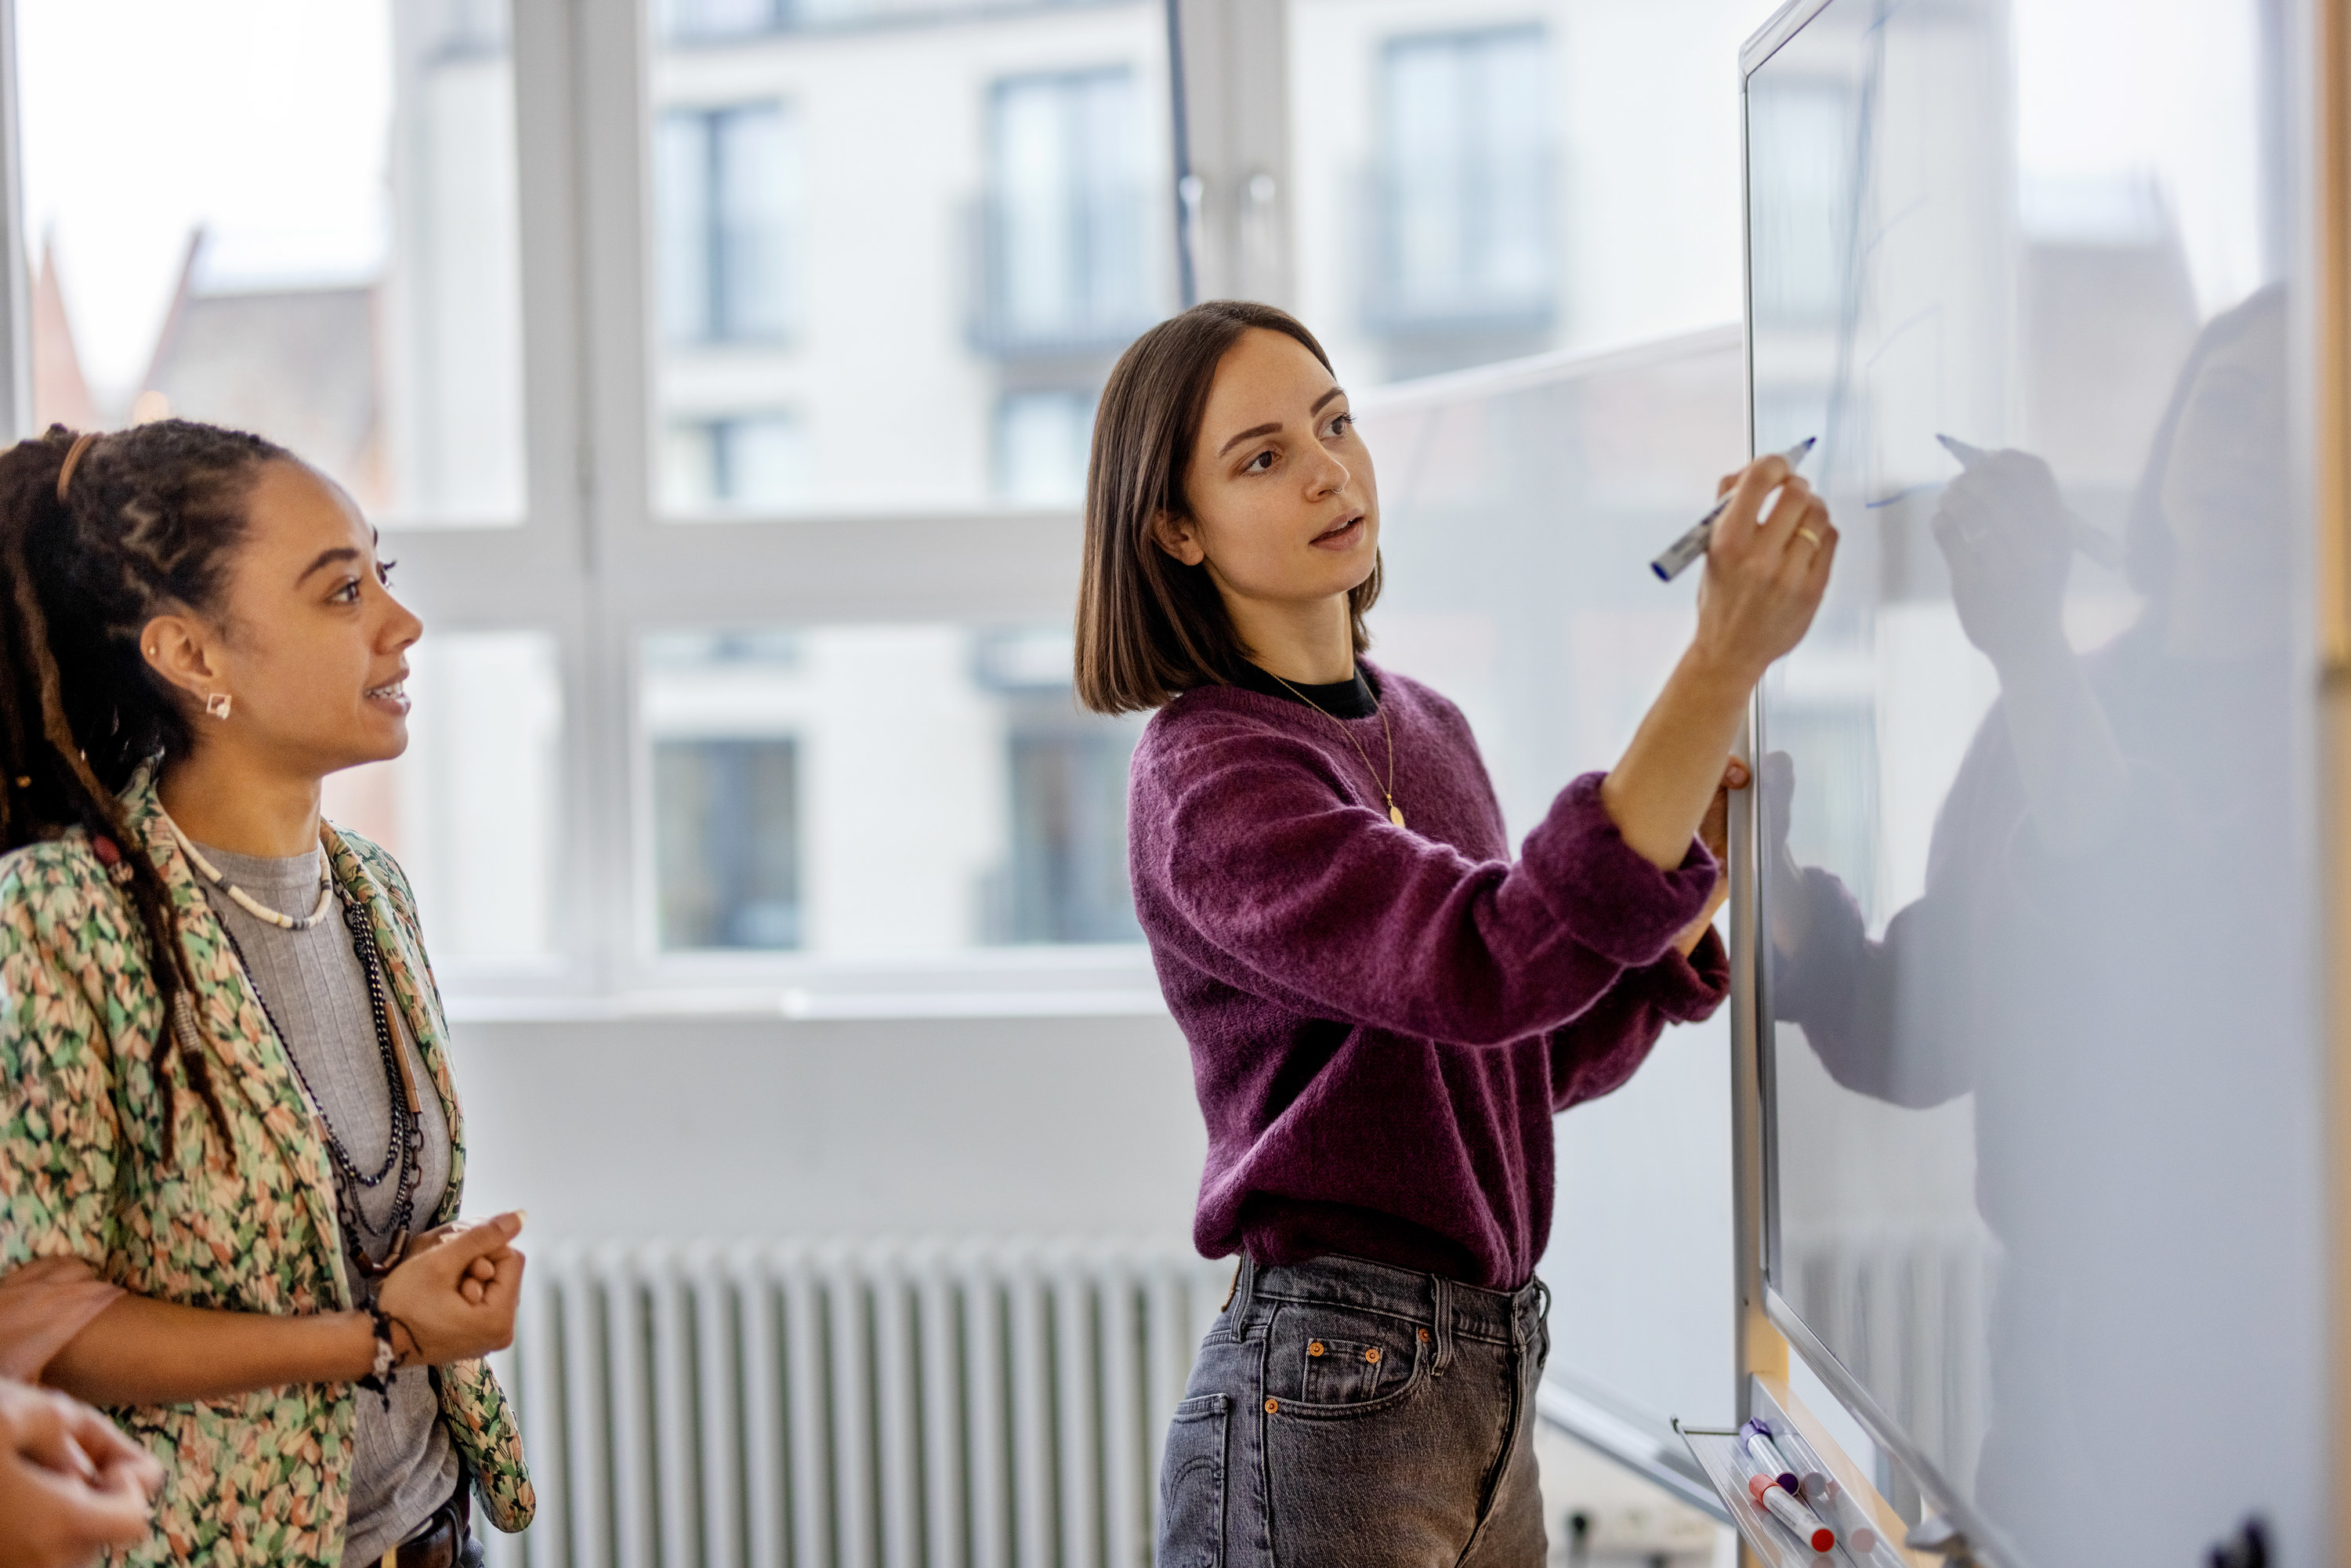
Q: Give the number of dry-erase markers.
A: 3